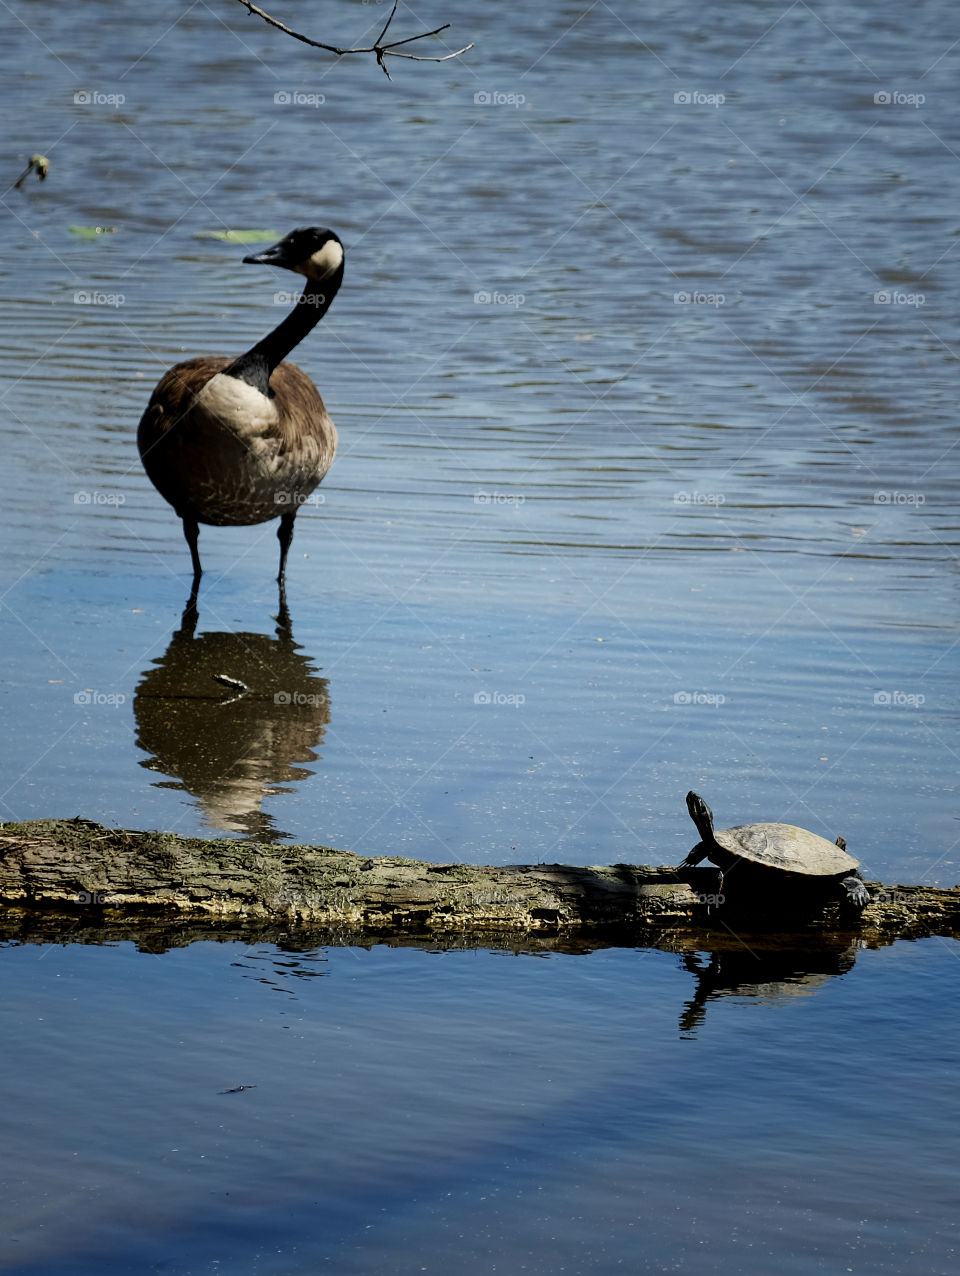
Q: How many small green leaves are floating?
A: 2